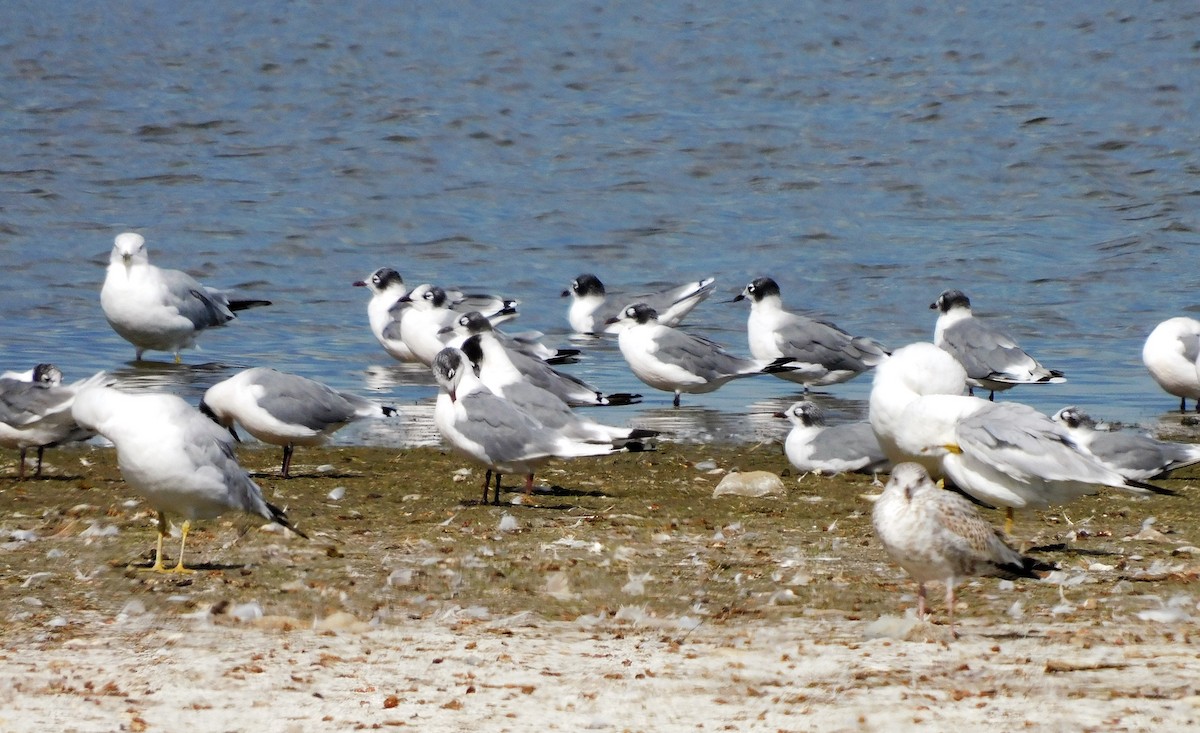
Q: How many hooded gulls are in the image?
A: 13